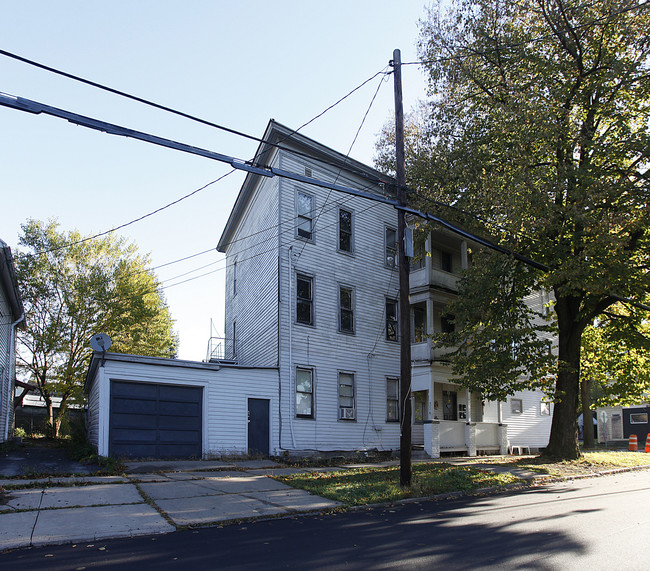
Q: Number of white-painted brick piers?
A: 3